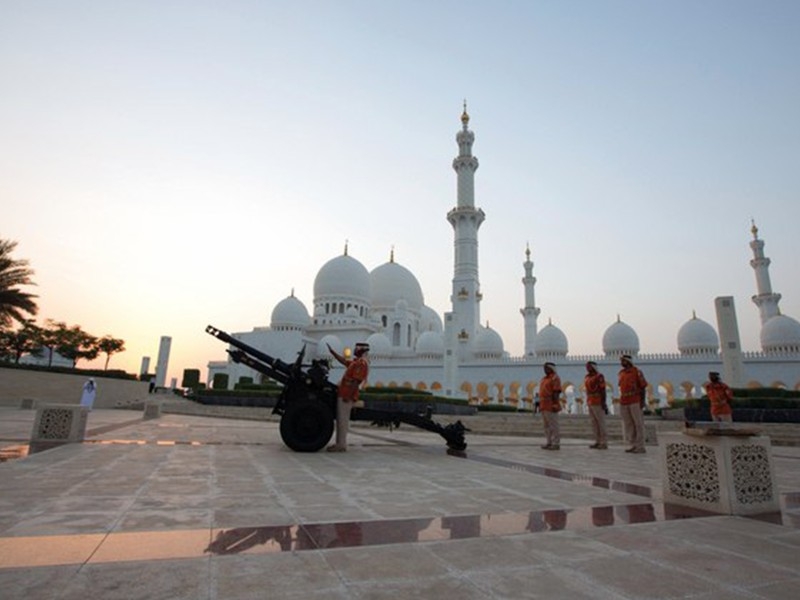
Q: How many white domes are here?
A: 12